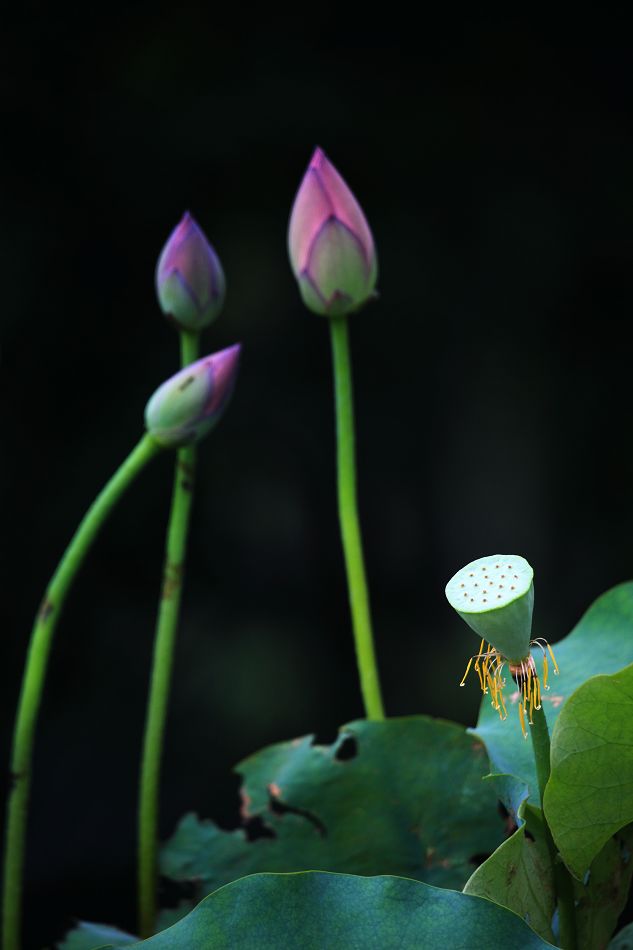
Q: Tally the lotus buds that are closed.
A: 3